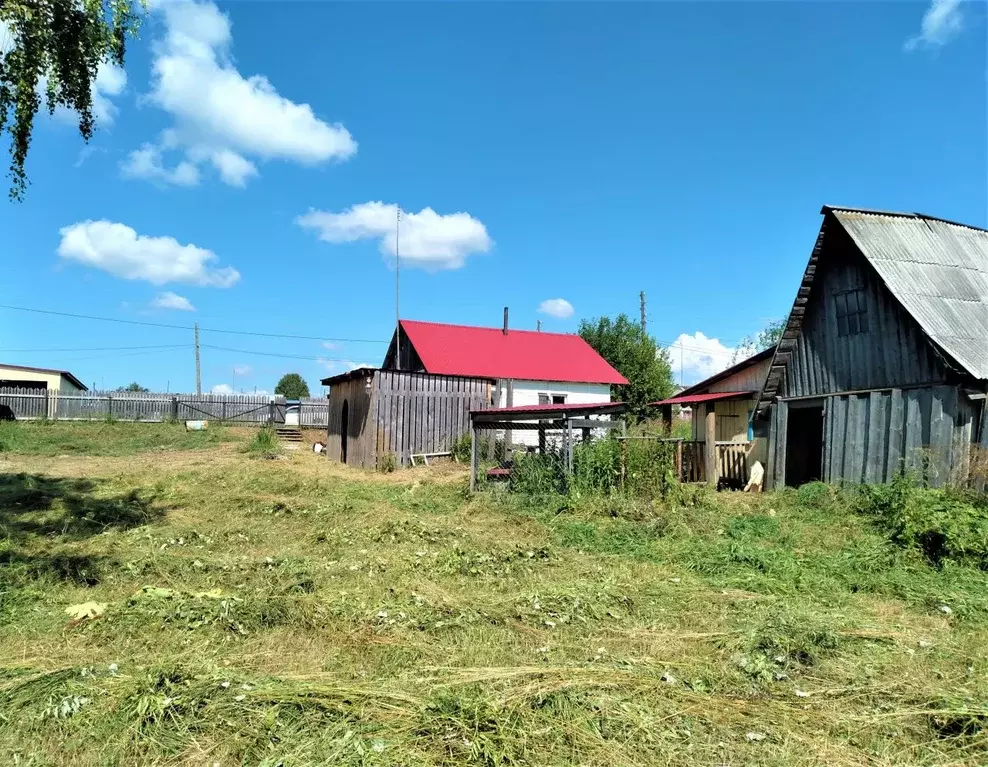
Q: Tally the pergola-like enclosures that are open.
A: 1